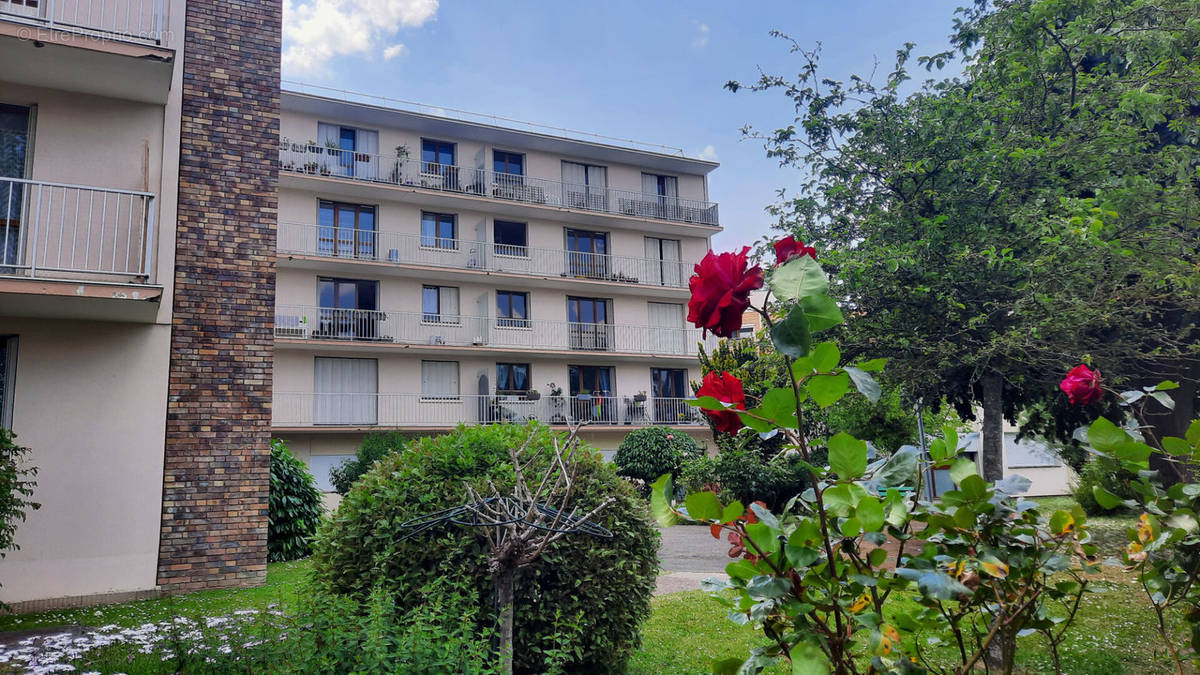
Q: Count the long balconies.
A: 4